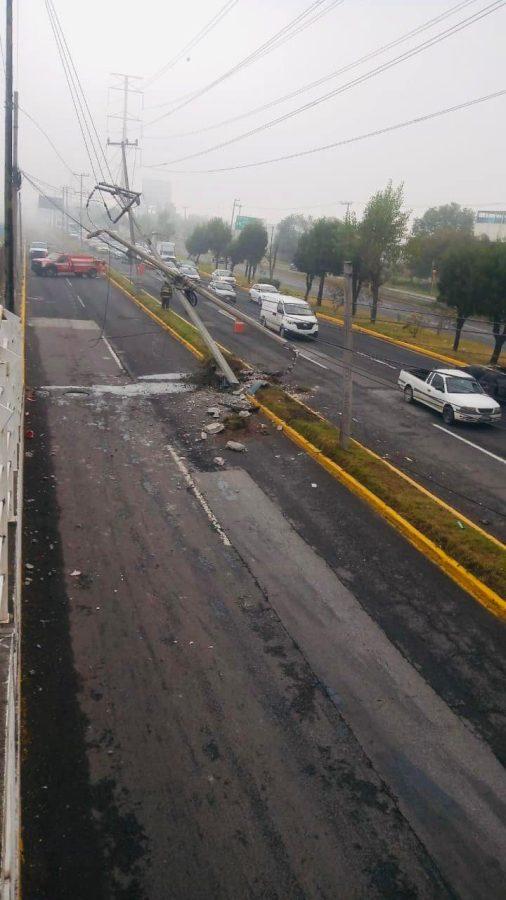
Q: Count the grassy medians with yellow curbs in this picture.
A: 2